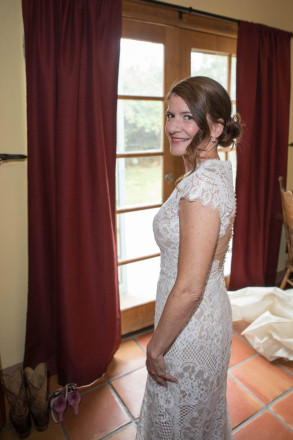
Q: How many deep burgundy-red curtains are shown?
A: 2